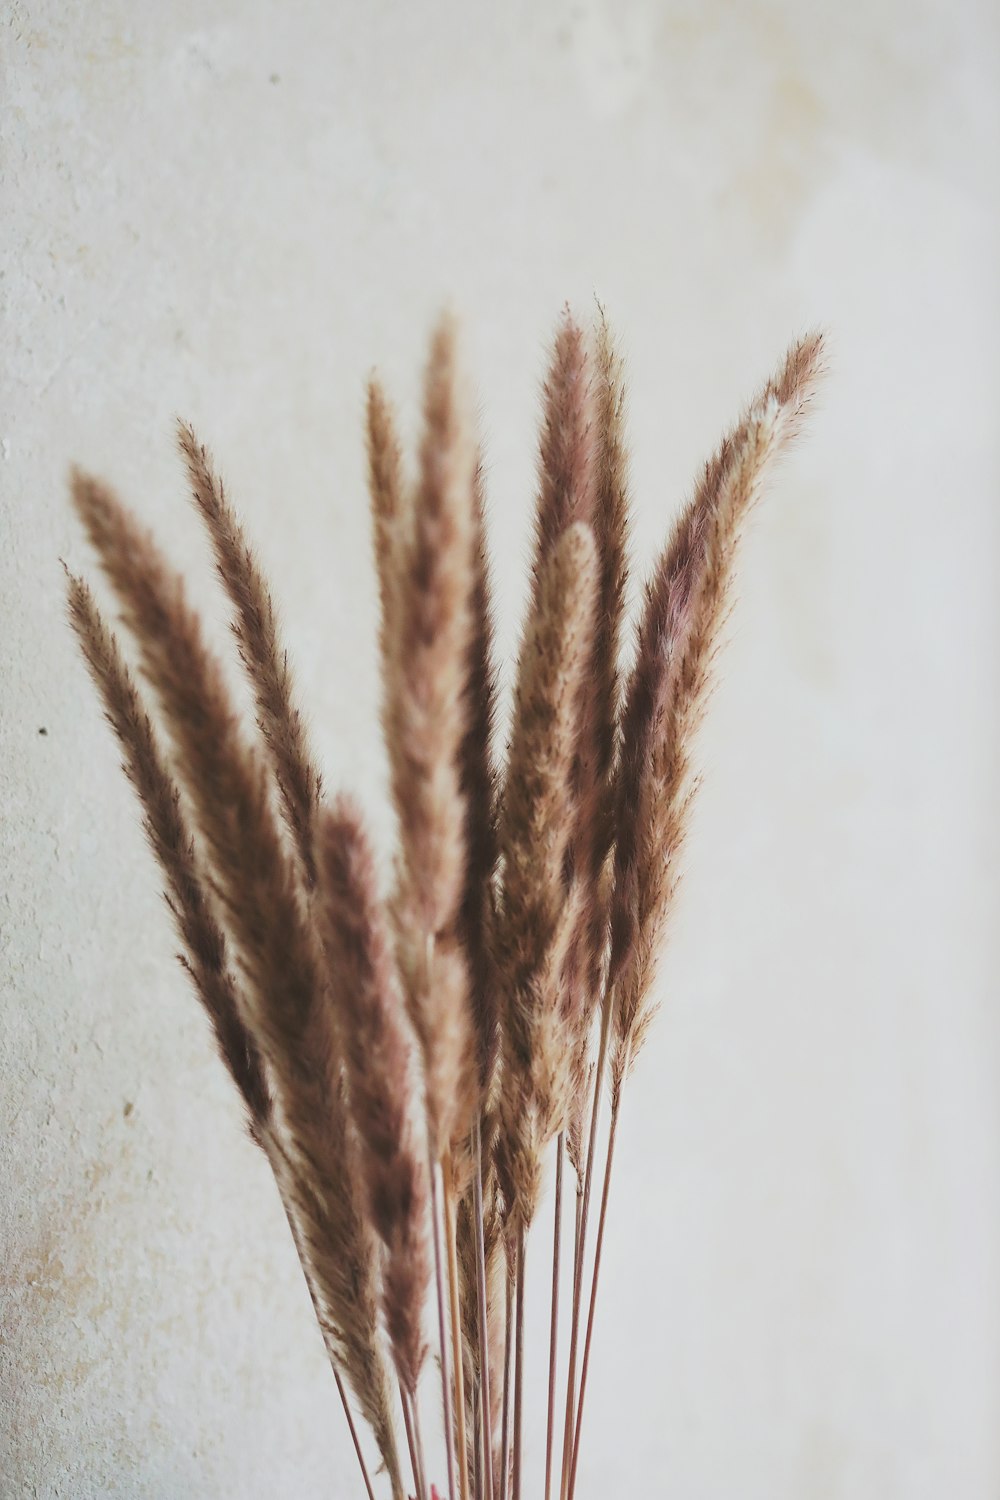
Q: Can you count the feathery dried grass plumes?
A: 12